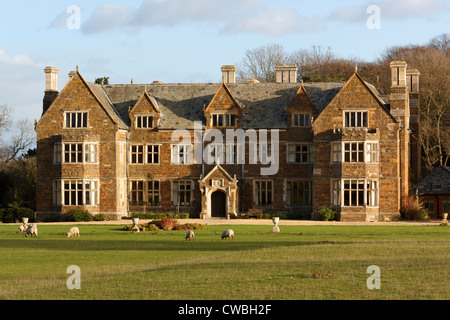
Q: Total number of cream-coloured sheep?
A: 5